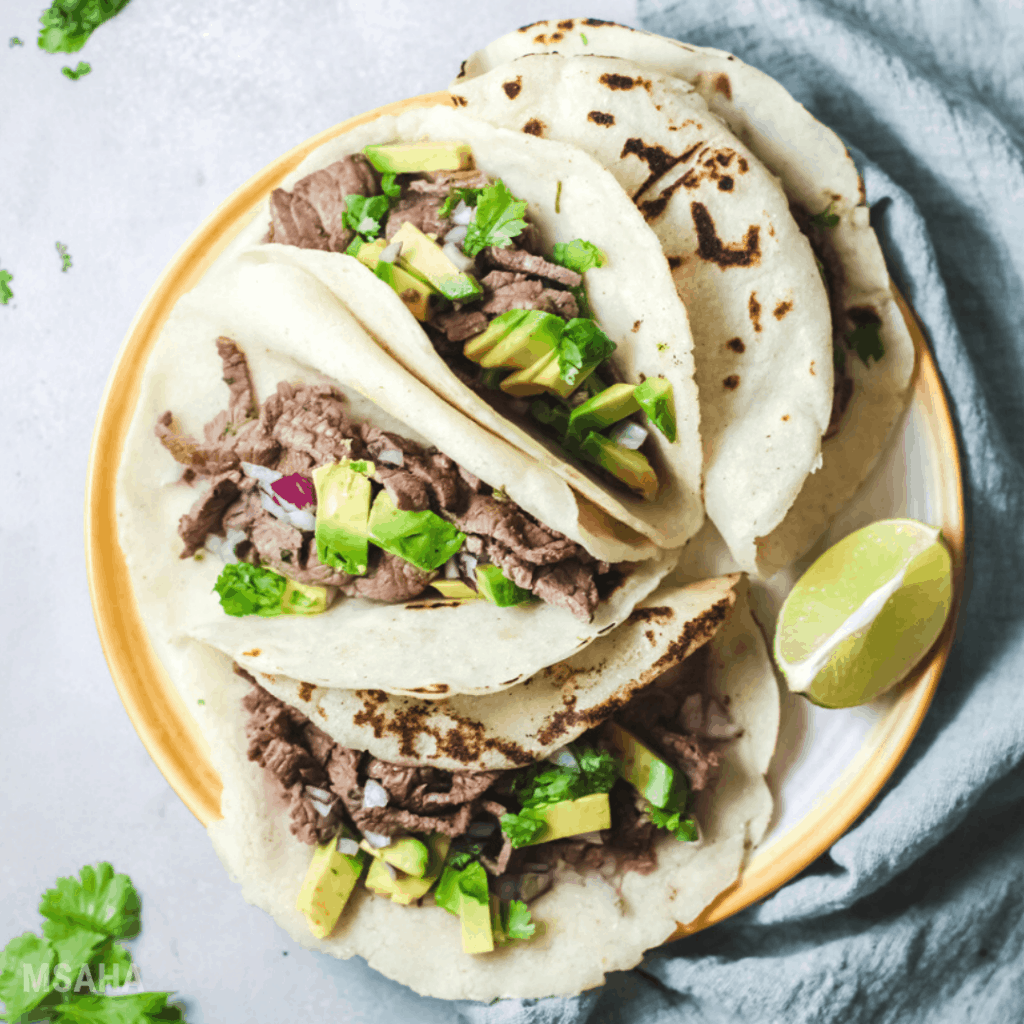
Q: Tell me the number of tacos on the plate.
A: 4